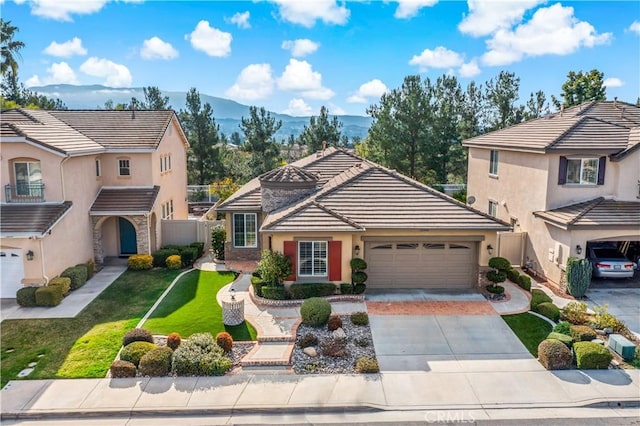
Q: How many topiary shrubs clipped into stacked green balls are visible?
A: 2